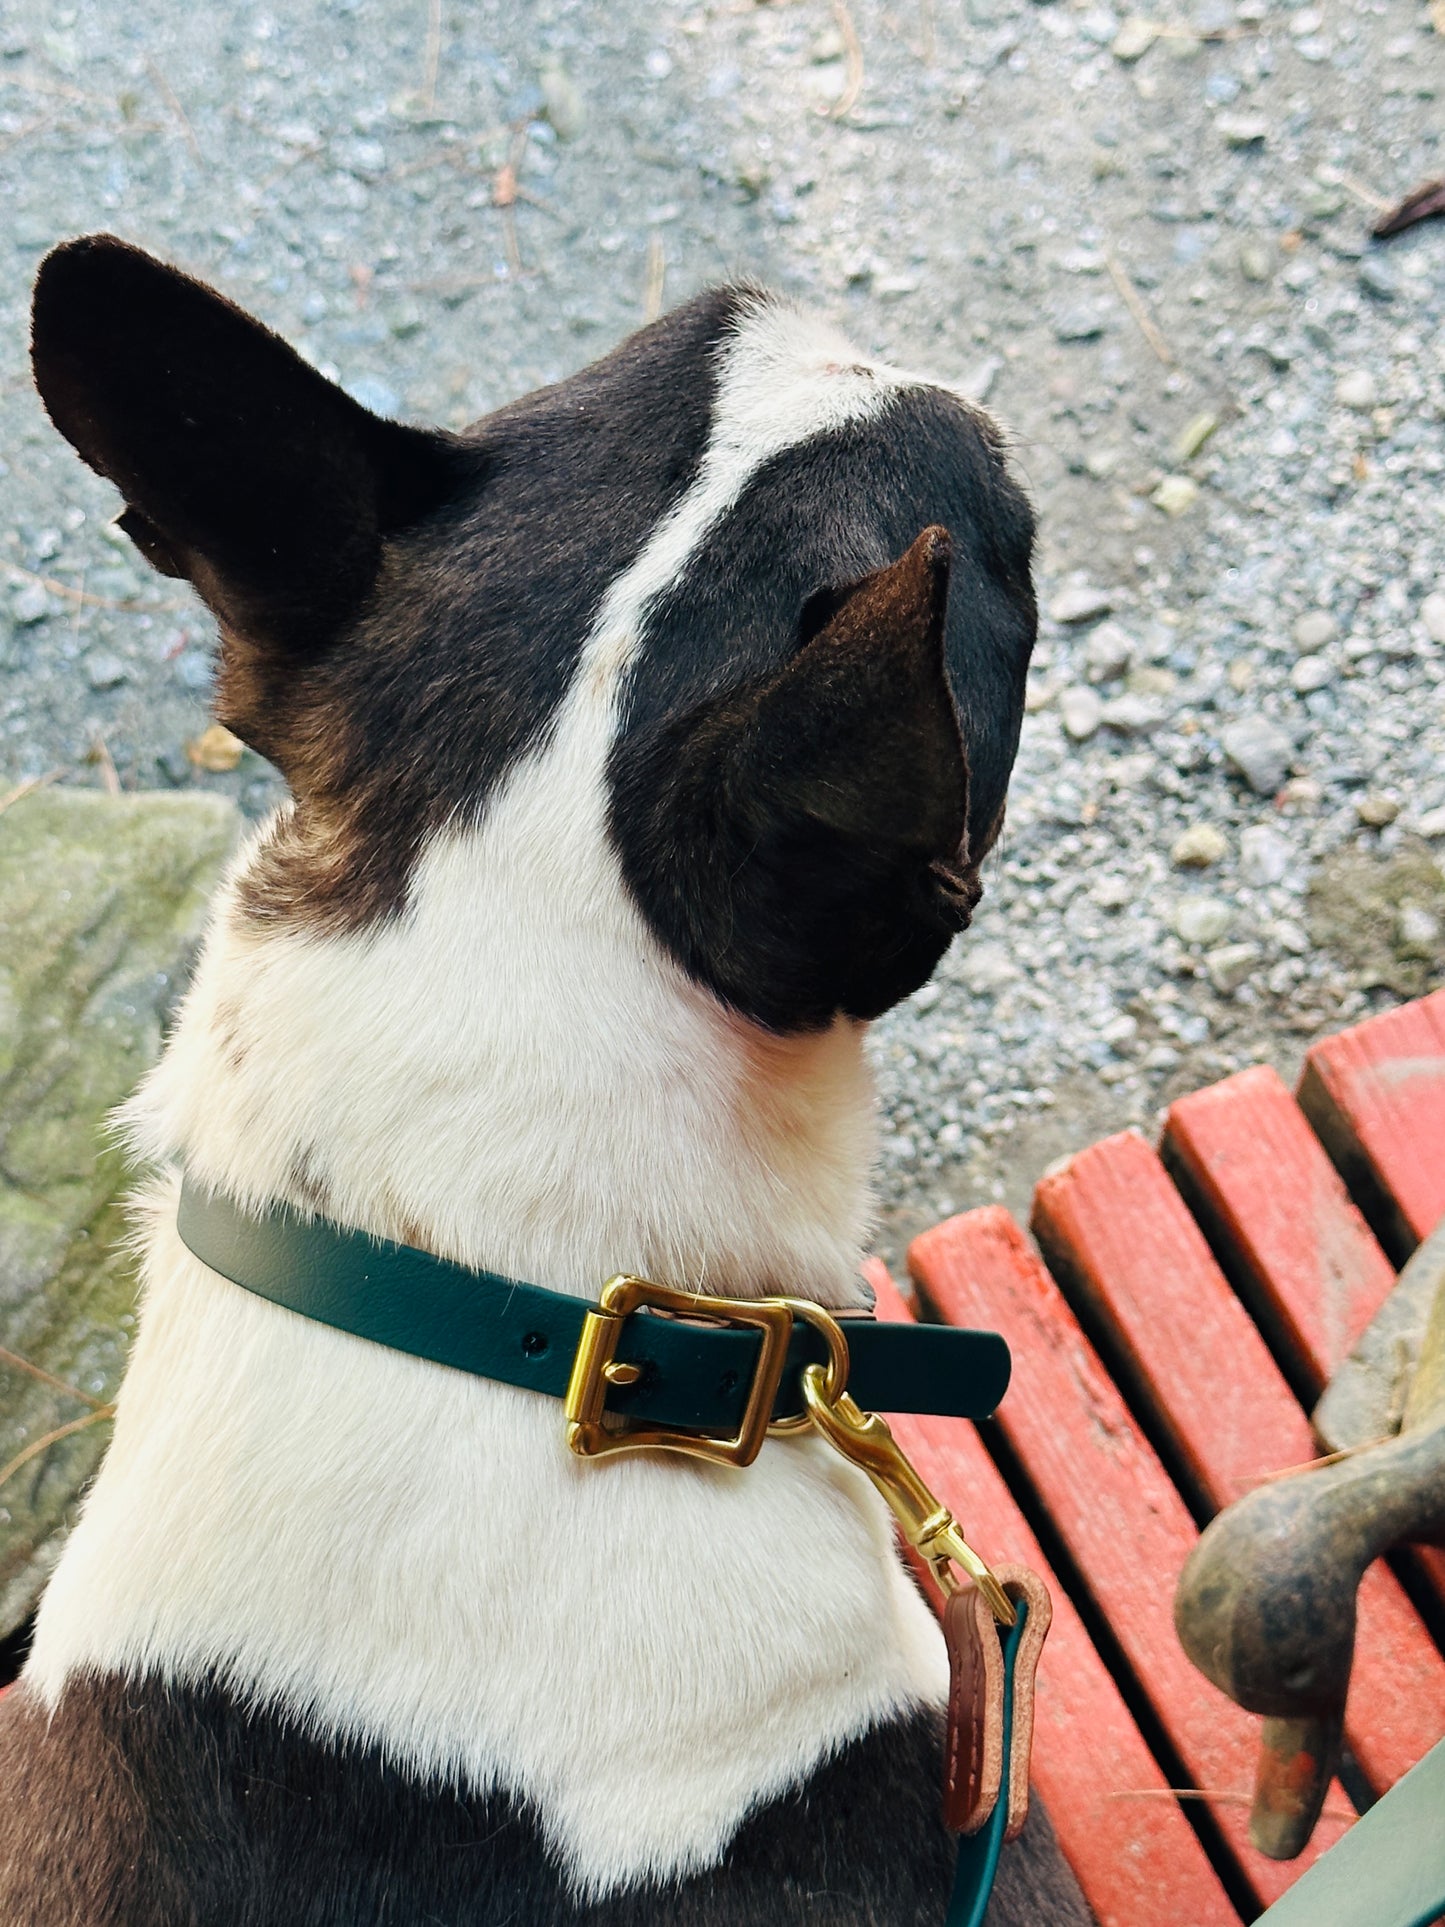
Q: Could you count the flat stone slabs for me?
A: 1